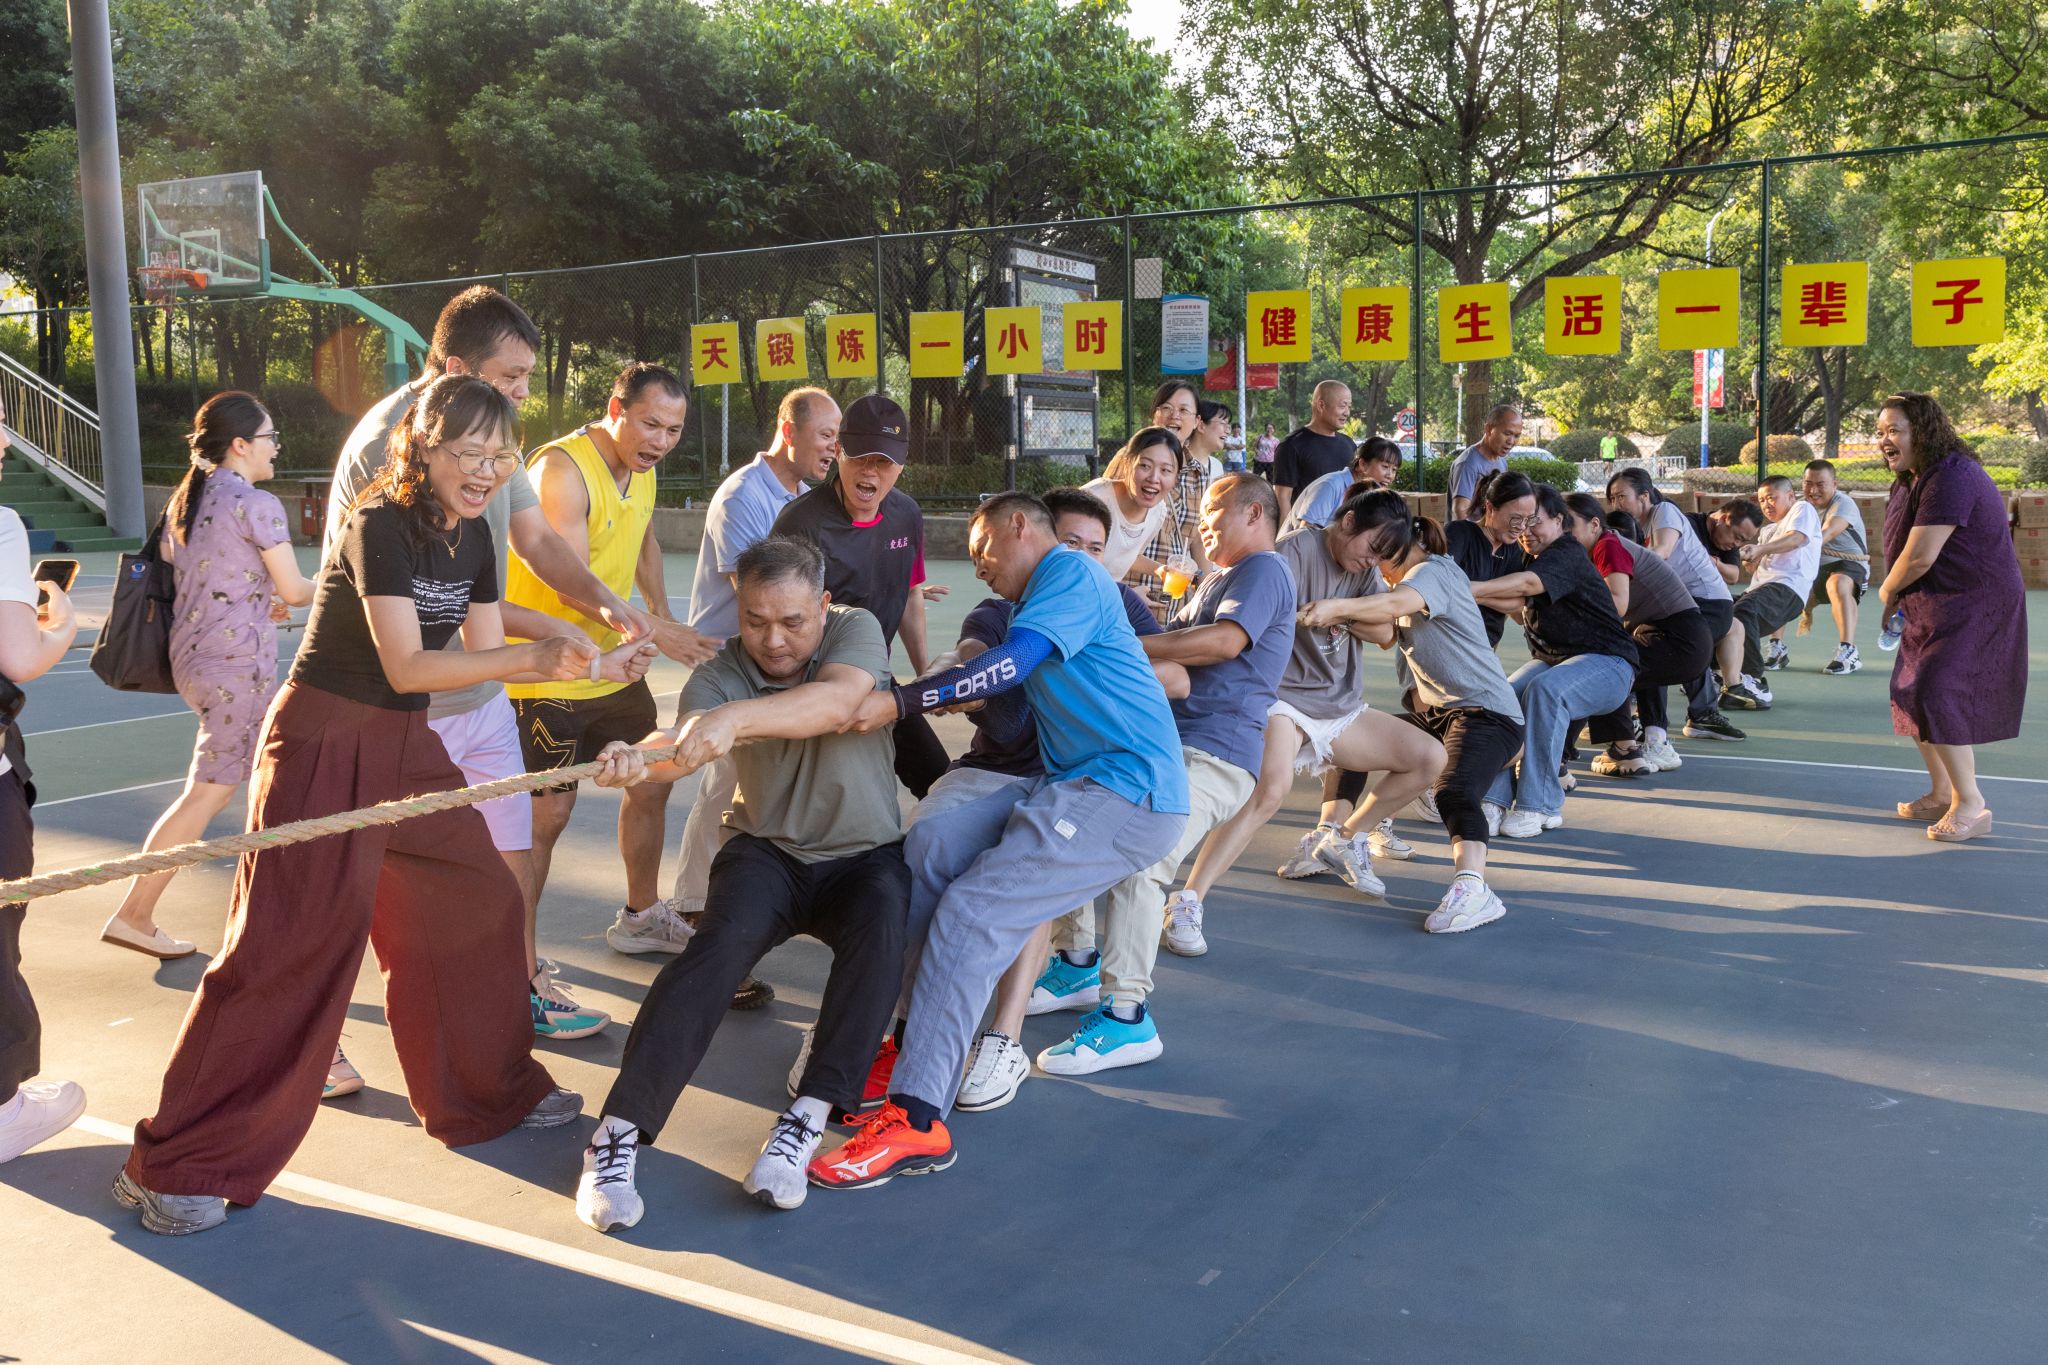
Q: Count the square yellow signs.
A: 13